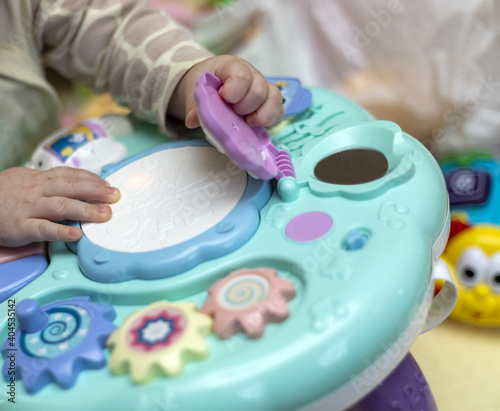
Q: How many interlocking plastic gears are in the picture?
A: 3